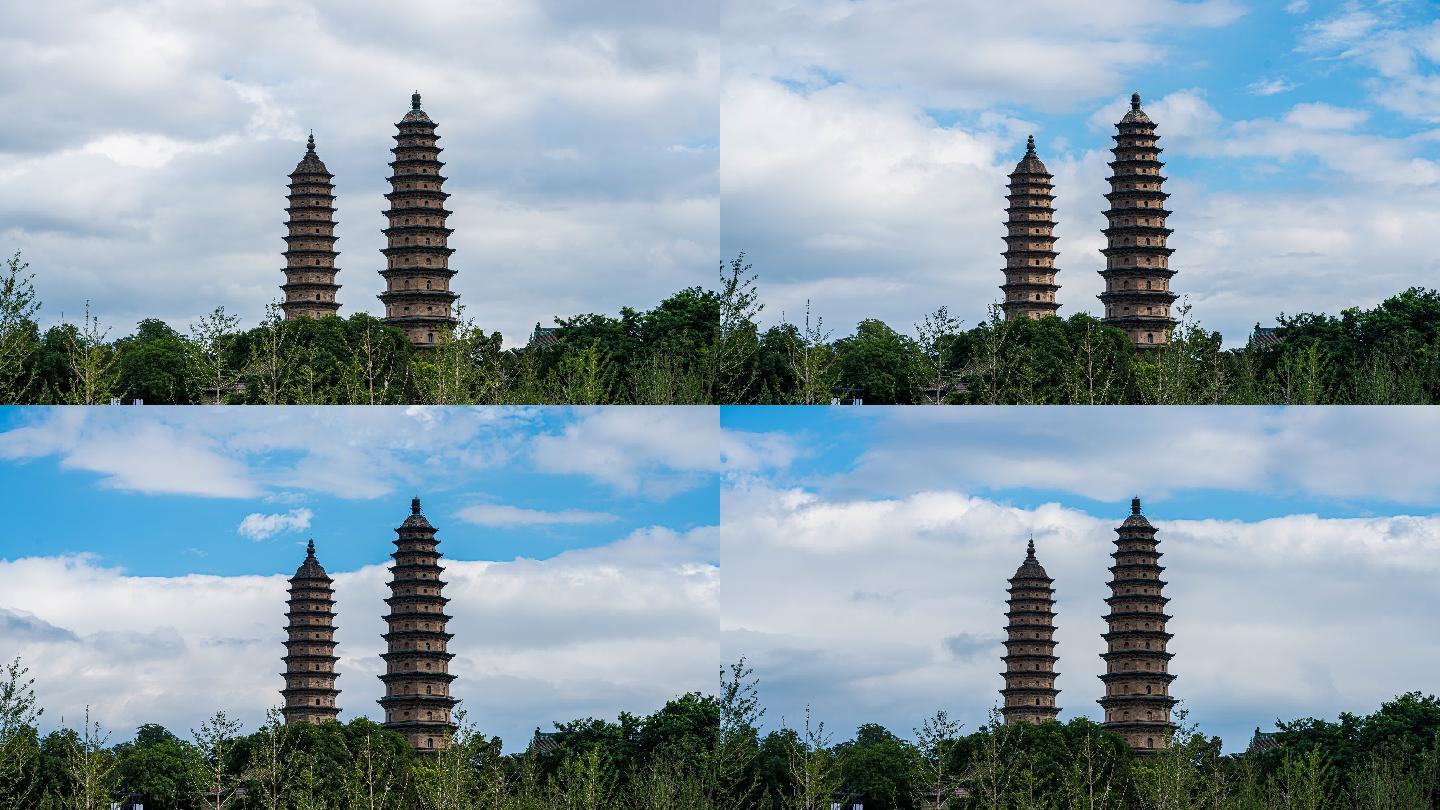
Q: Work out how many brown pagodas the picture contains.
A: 8